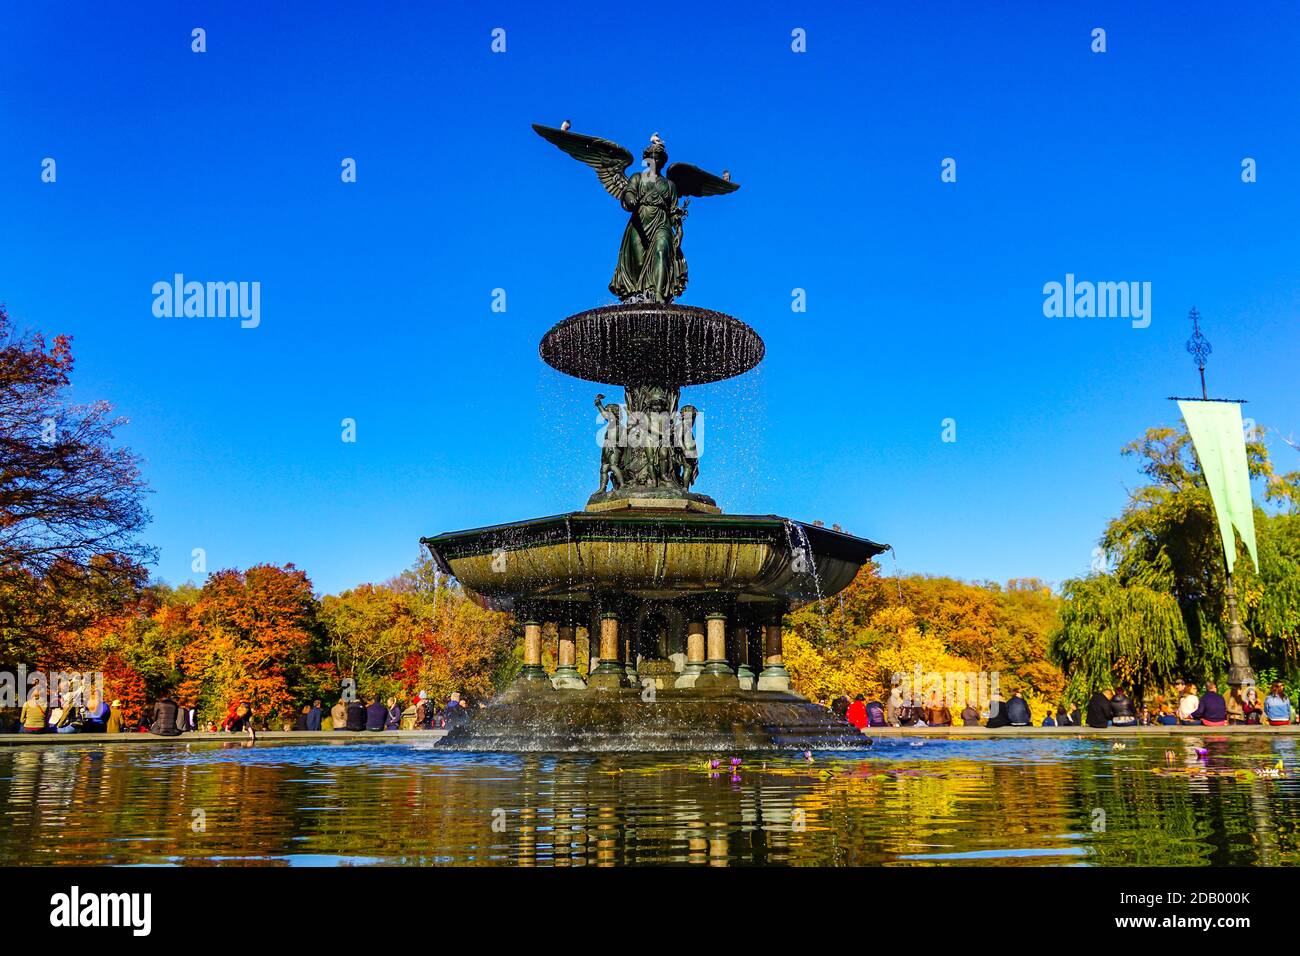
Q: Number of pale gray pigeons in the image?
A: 3